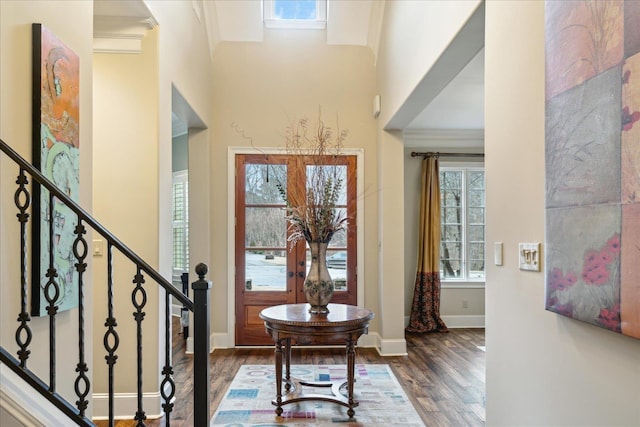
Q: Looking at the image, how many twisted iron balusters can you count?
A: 6